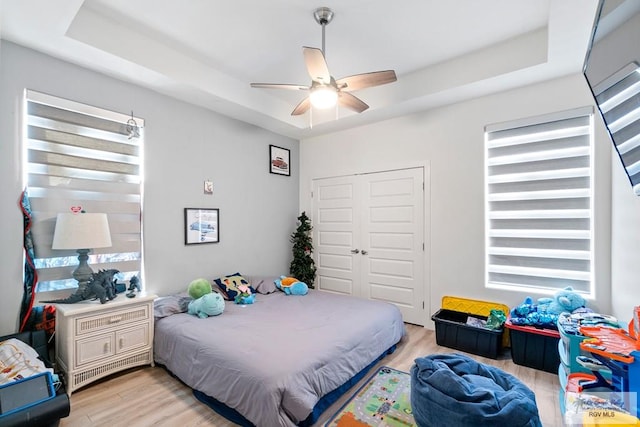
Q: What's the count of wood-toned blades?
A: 5